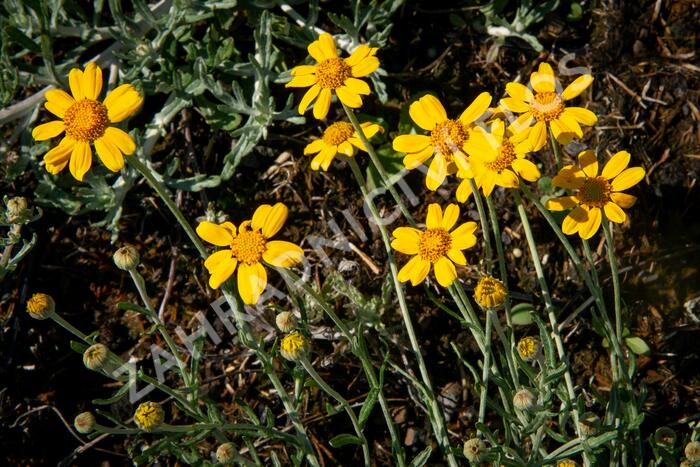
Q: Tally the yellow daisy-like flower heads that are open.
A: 9